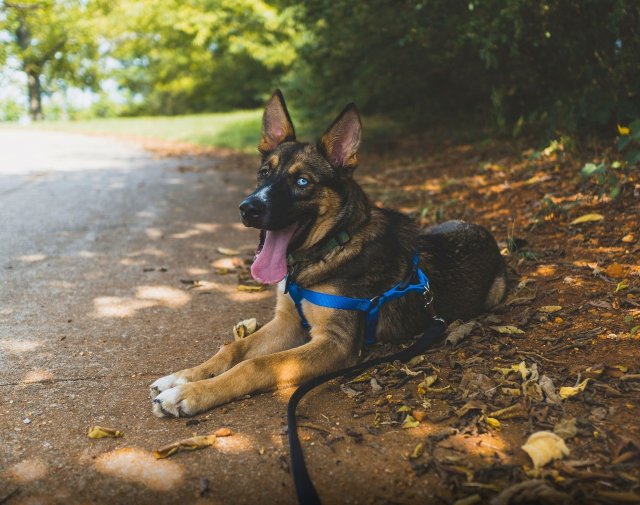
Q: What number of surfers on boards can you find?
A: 0